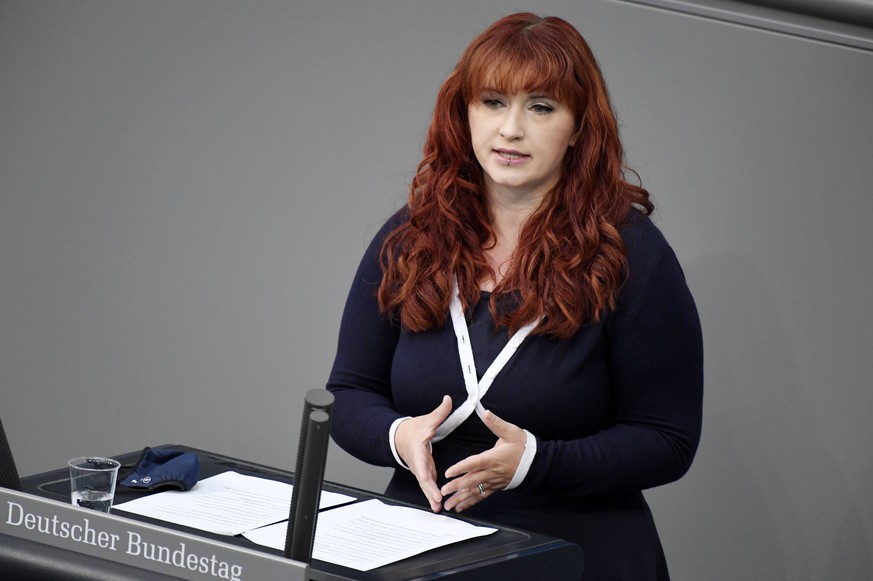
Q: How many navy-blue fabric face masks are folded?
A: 1